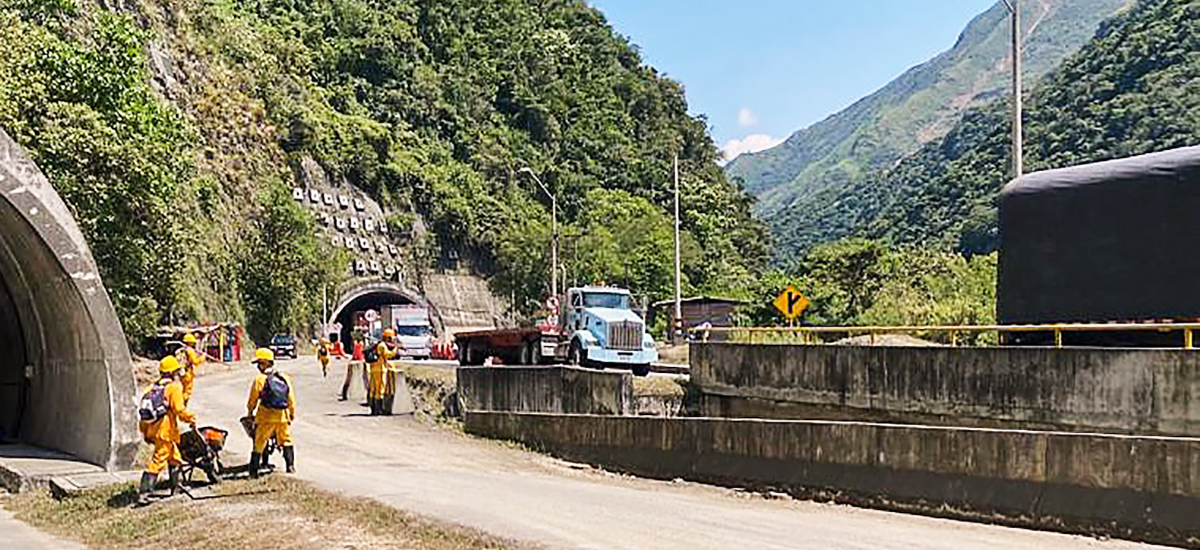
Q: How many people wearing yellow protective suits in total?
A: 5